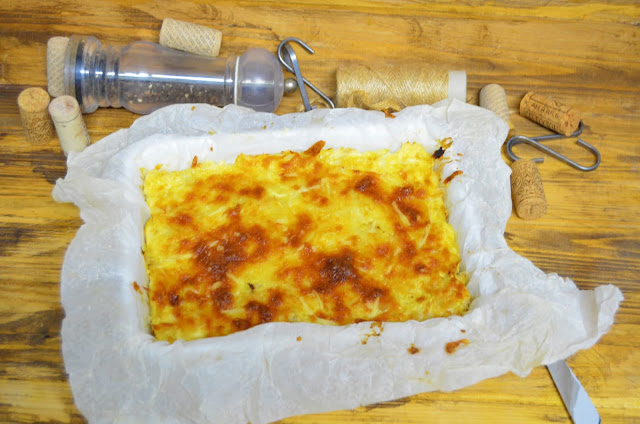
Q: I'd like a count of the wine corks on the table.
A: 7